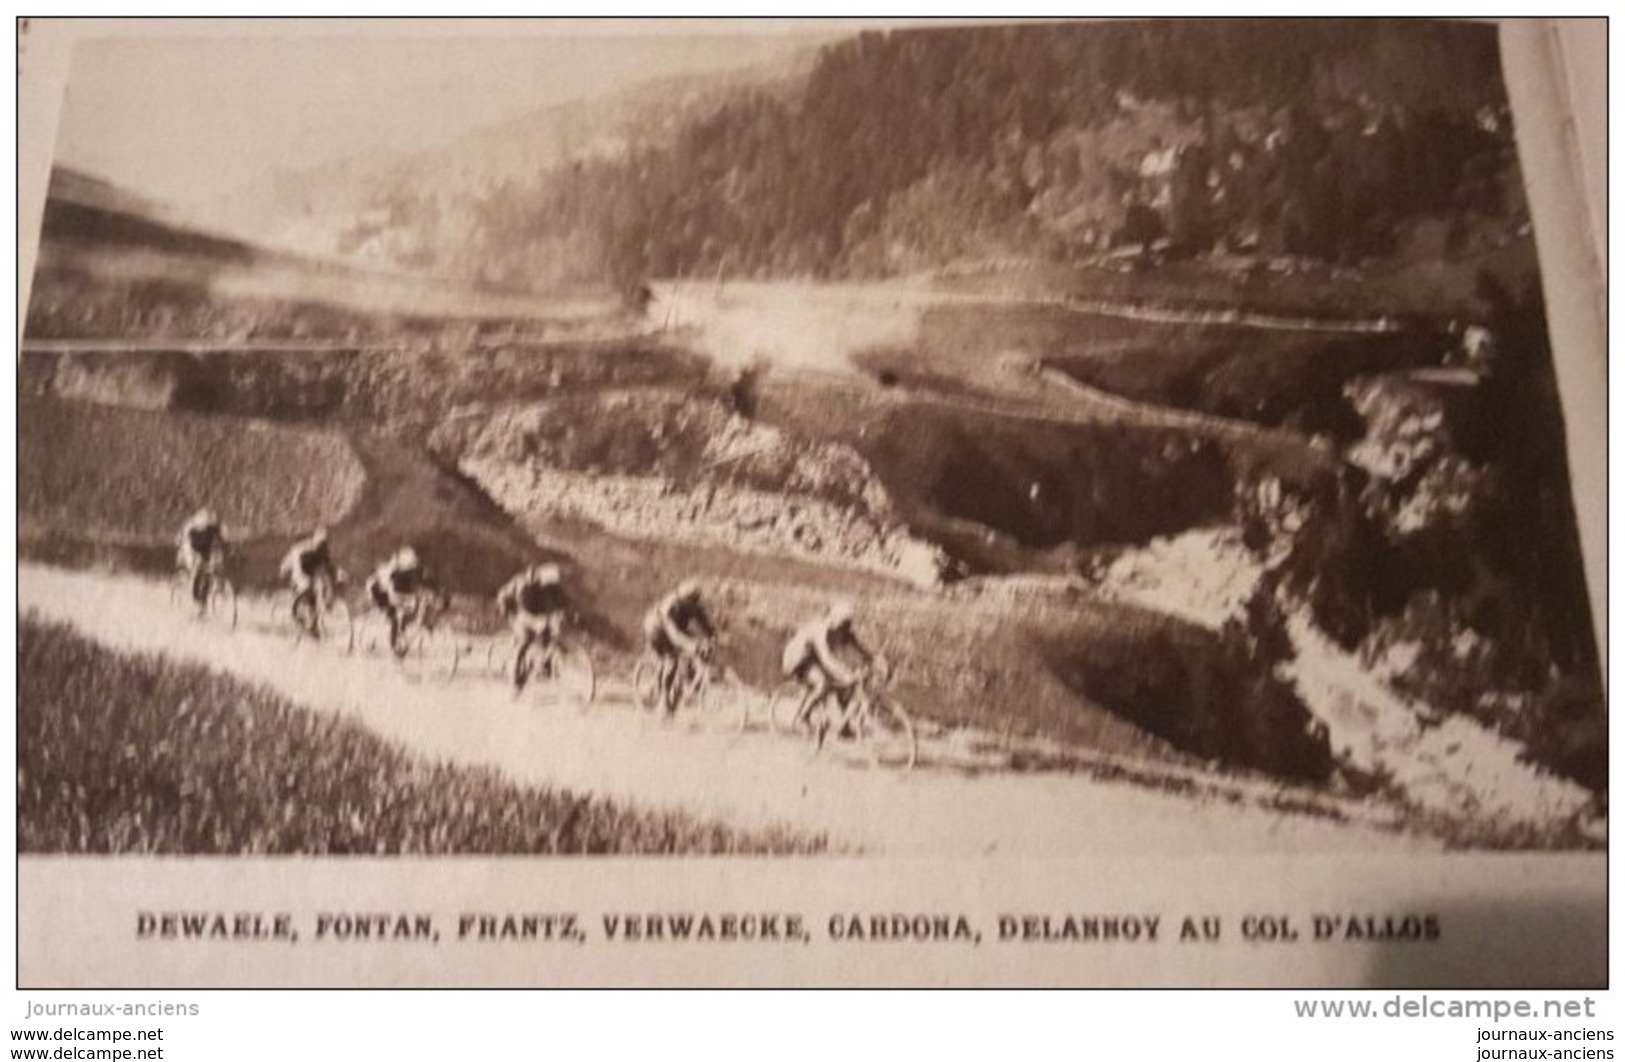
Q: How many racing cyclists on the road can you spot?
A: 6